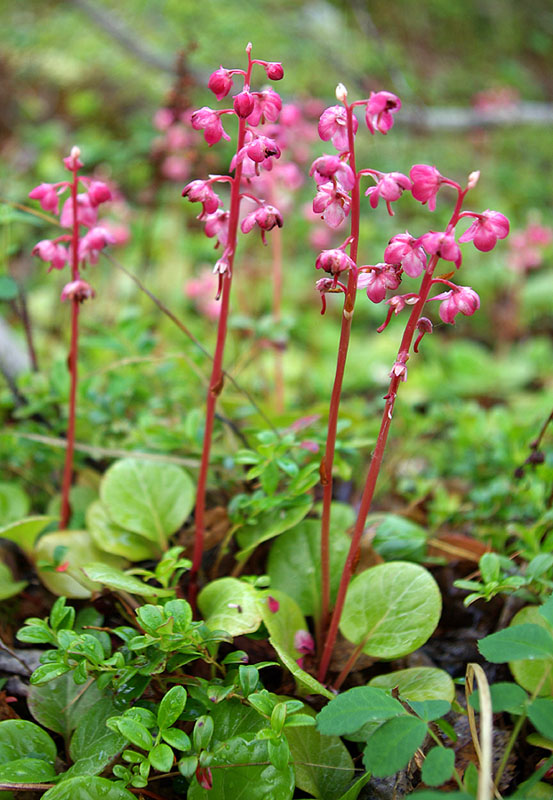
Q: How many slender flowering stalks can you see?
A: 4